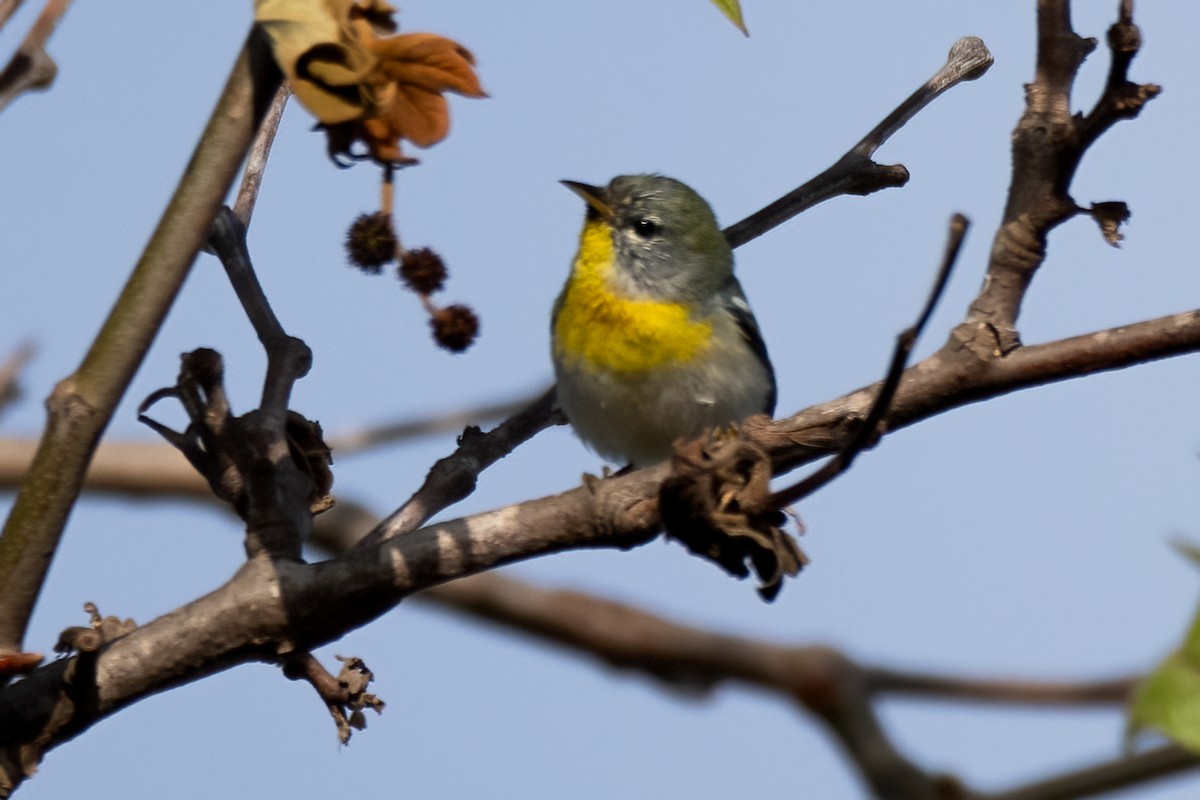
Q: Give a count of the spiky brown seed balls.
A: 3